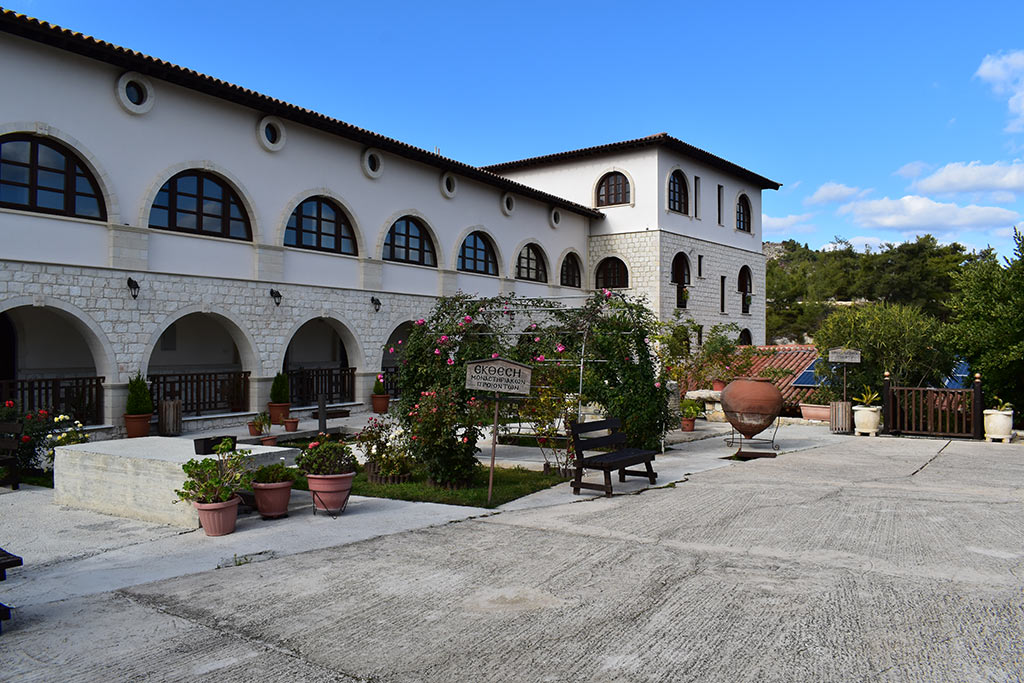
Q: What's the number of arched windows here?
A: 14